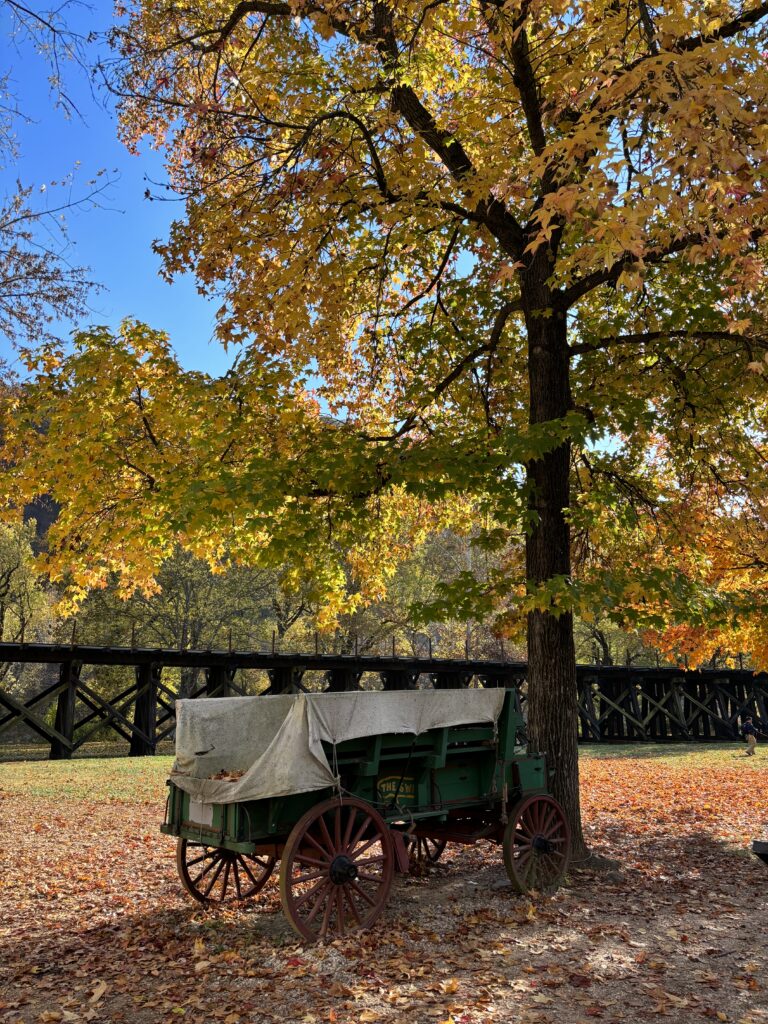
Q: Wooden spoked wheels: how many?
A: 4